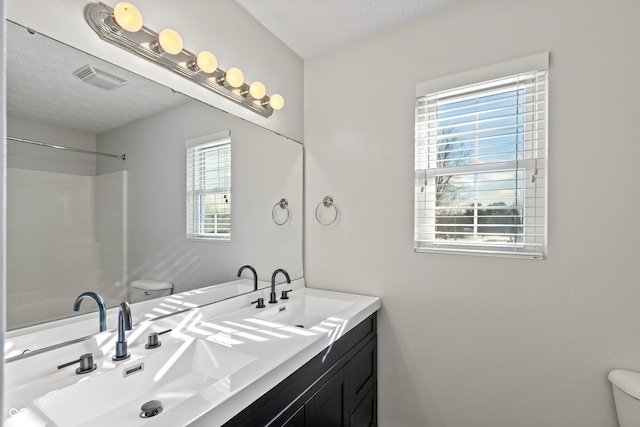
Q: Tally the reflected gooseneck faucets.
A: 2